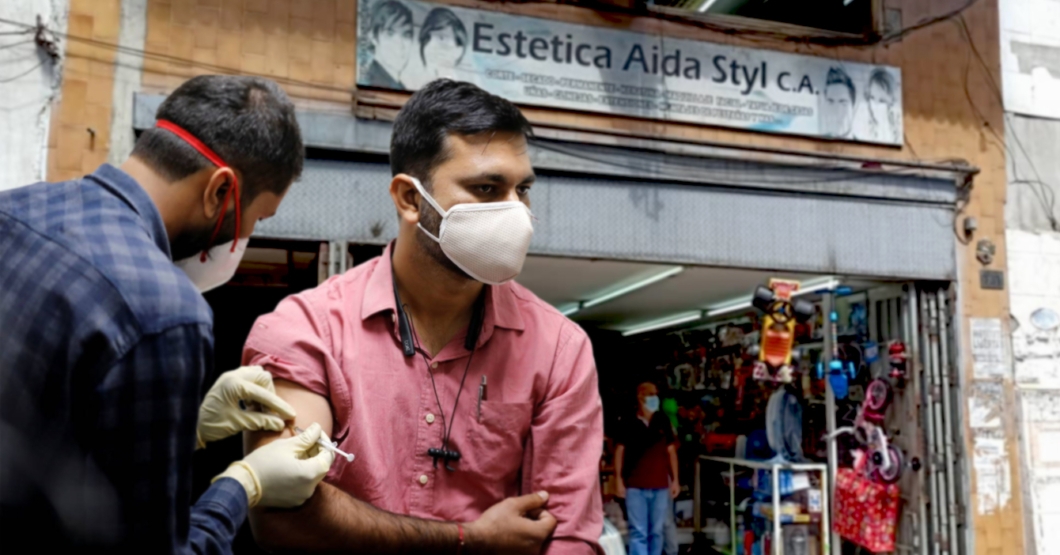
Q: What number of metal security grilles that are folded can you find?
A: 1